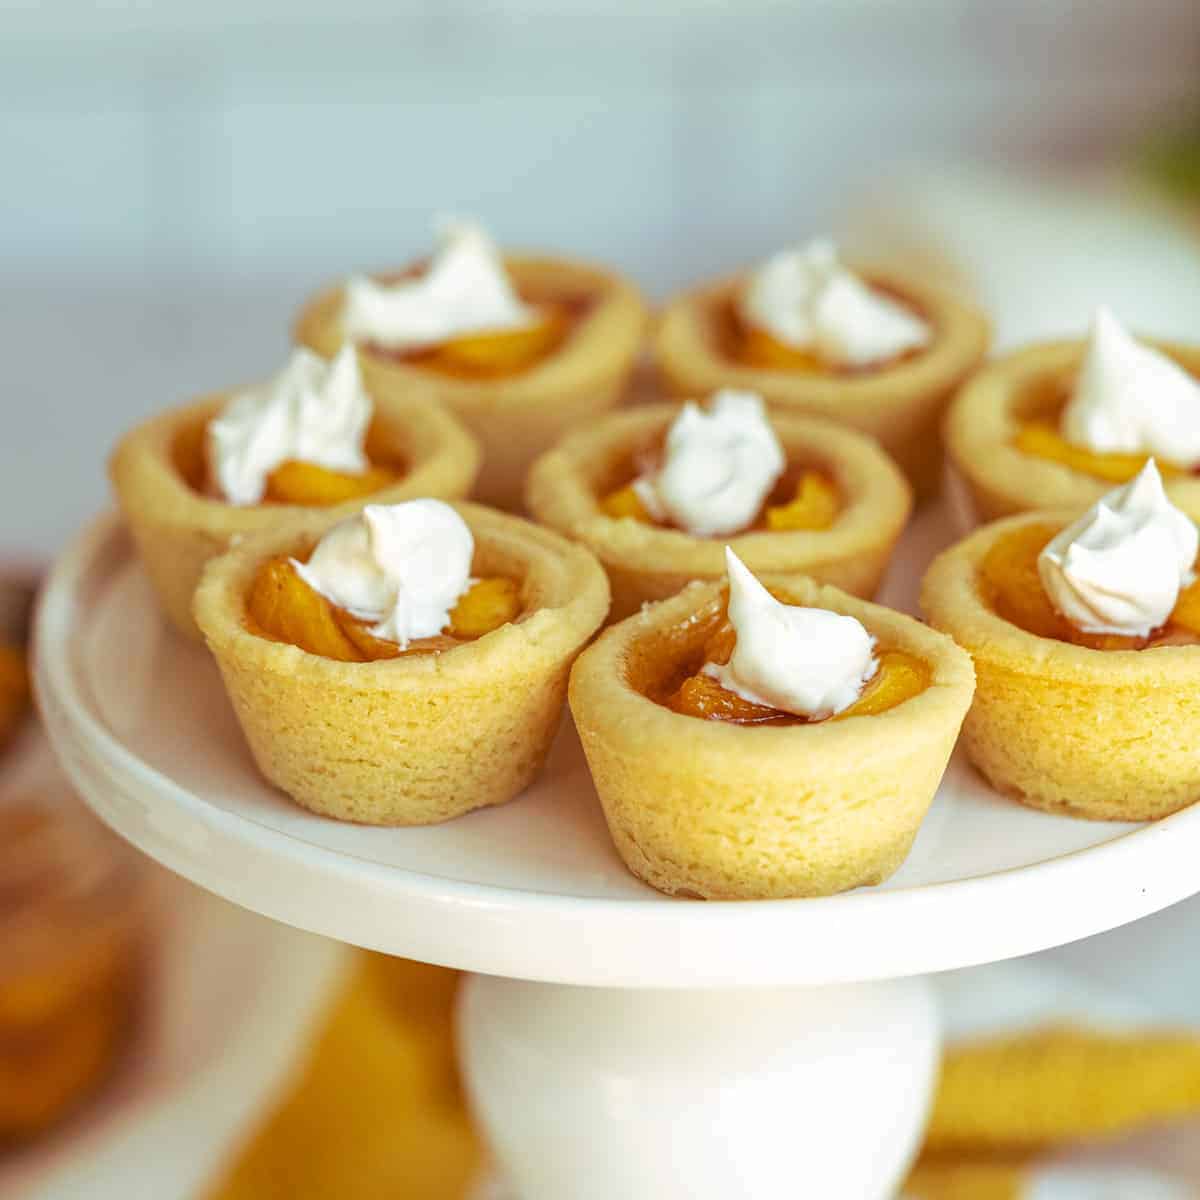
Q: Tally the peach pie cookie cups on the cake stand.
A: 8